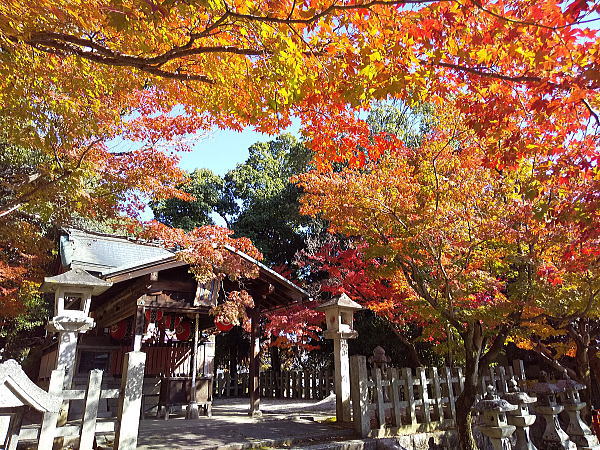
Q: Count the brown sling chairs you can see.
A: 0